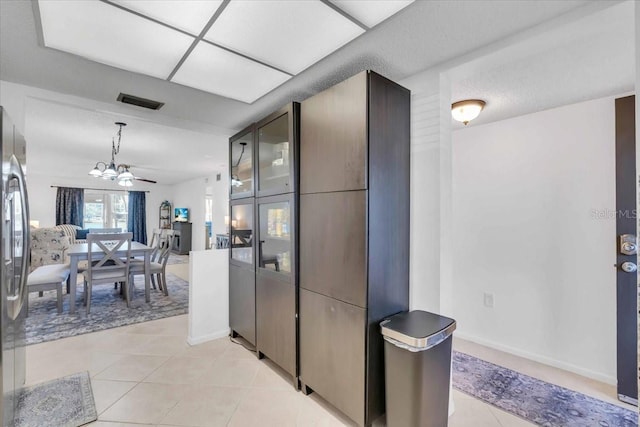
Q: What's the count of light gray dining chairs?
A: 4